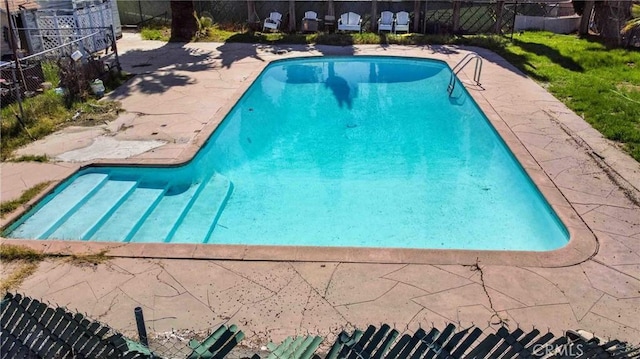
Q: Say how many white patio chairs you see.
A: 5